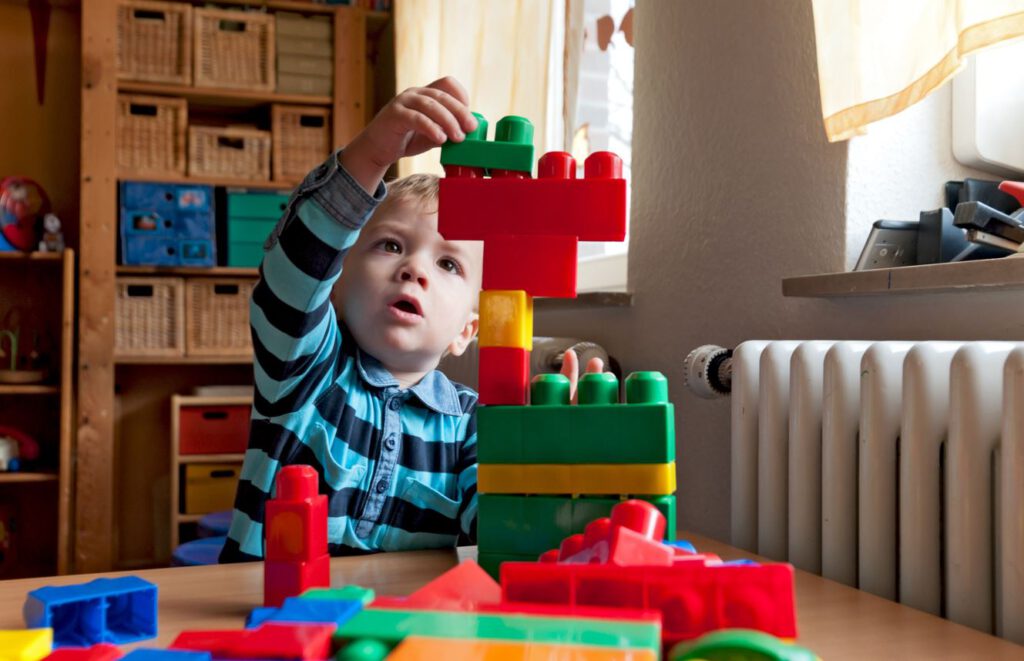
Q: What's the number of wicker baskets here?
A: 7